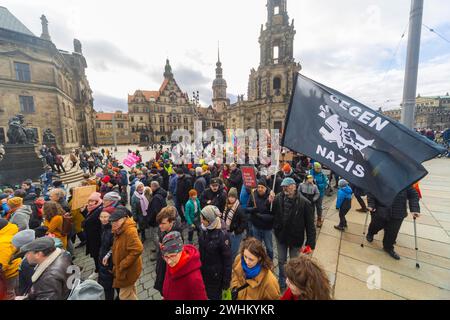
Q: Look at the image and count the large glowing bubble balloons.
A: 0